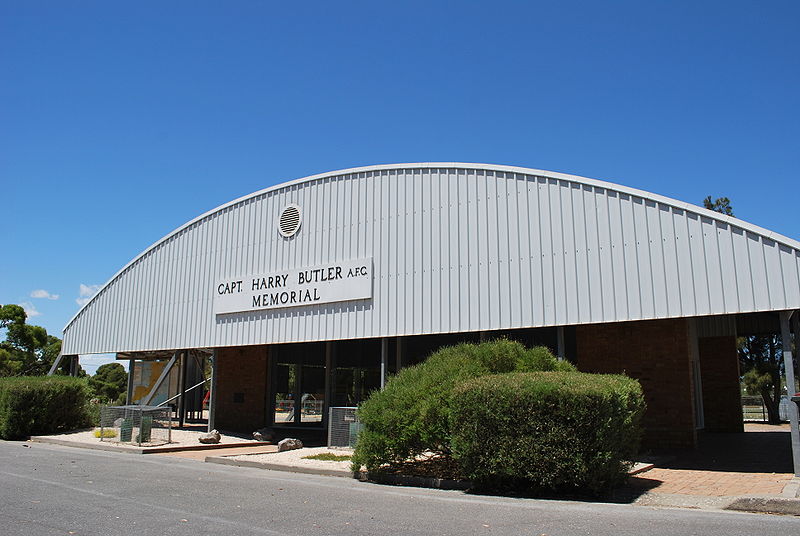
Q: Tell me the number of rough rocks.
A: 3